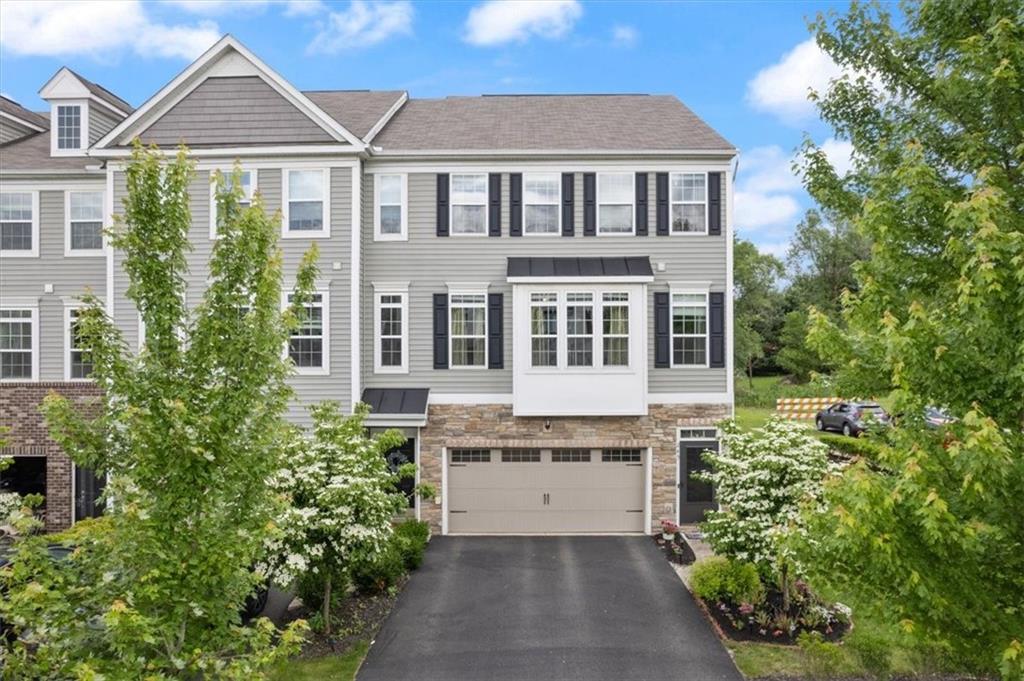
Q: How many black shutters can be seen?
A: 12